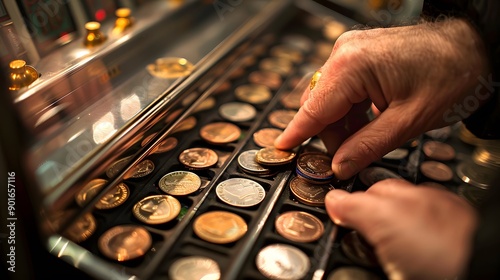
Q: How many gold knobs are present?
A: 3